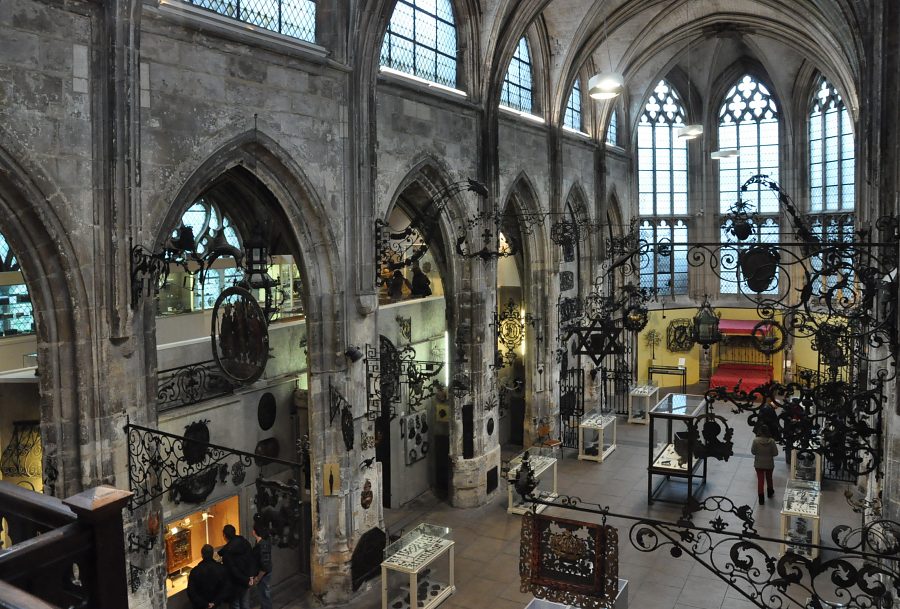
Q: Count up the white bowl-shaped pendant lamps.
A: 3